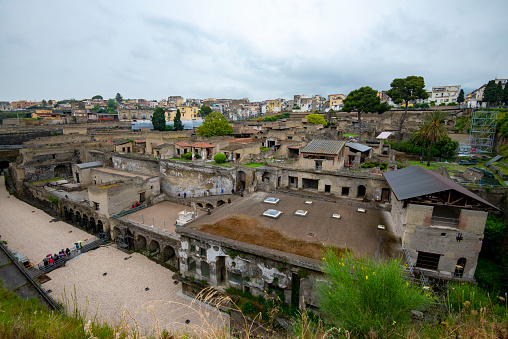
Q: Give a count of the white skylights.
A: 7